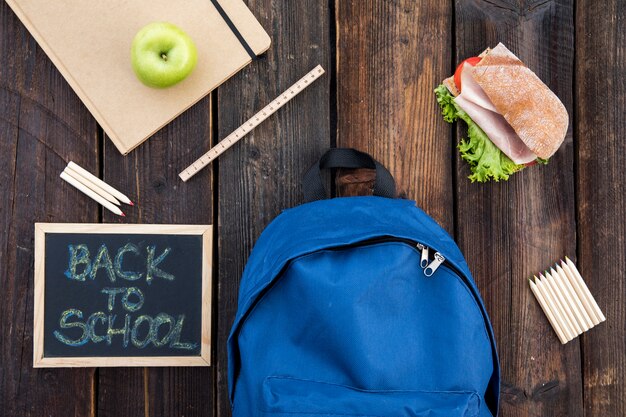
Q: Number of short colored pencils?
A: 11